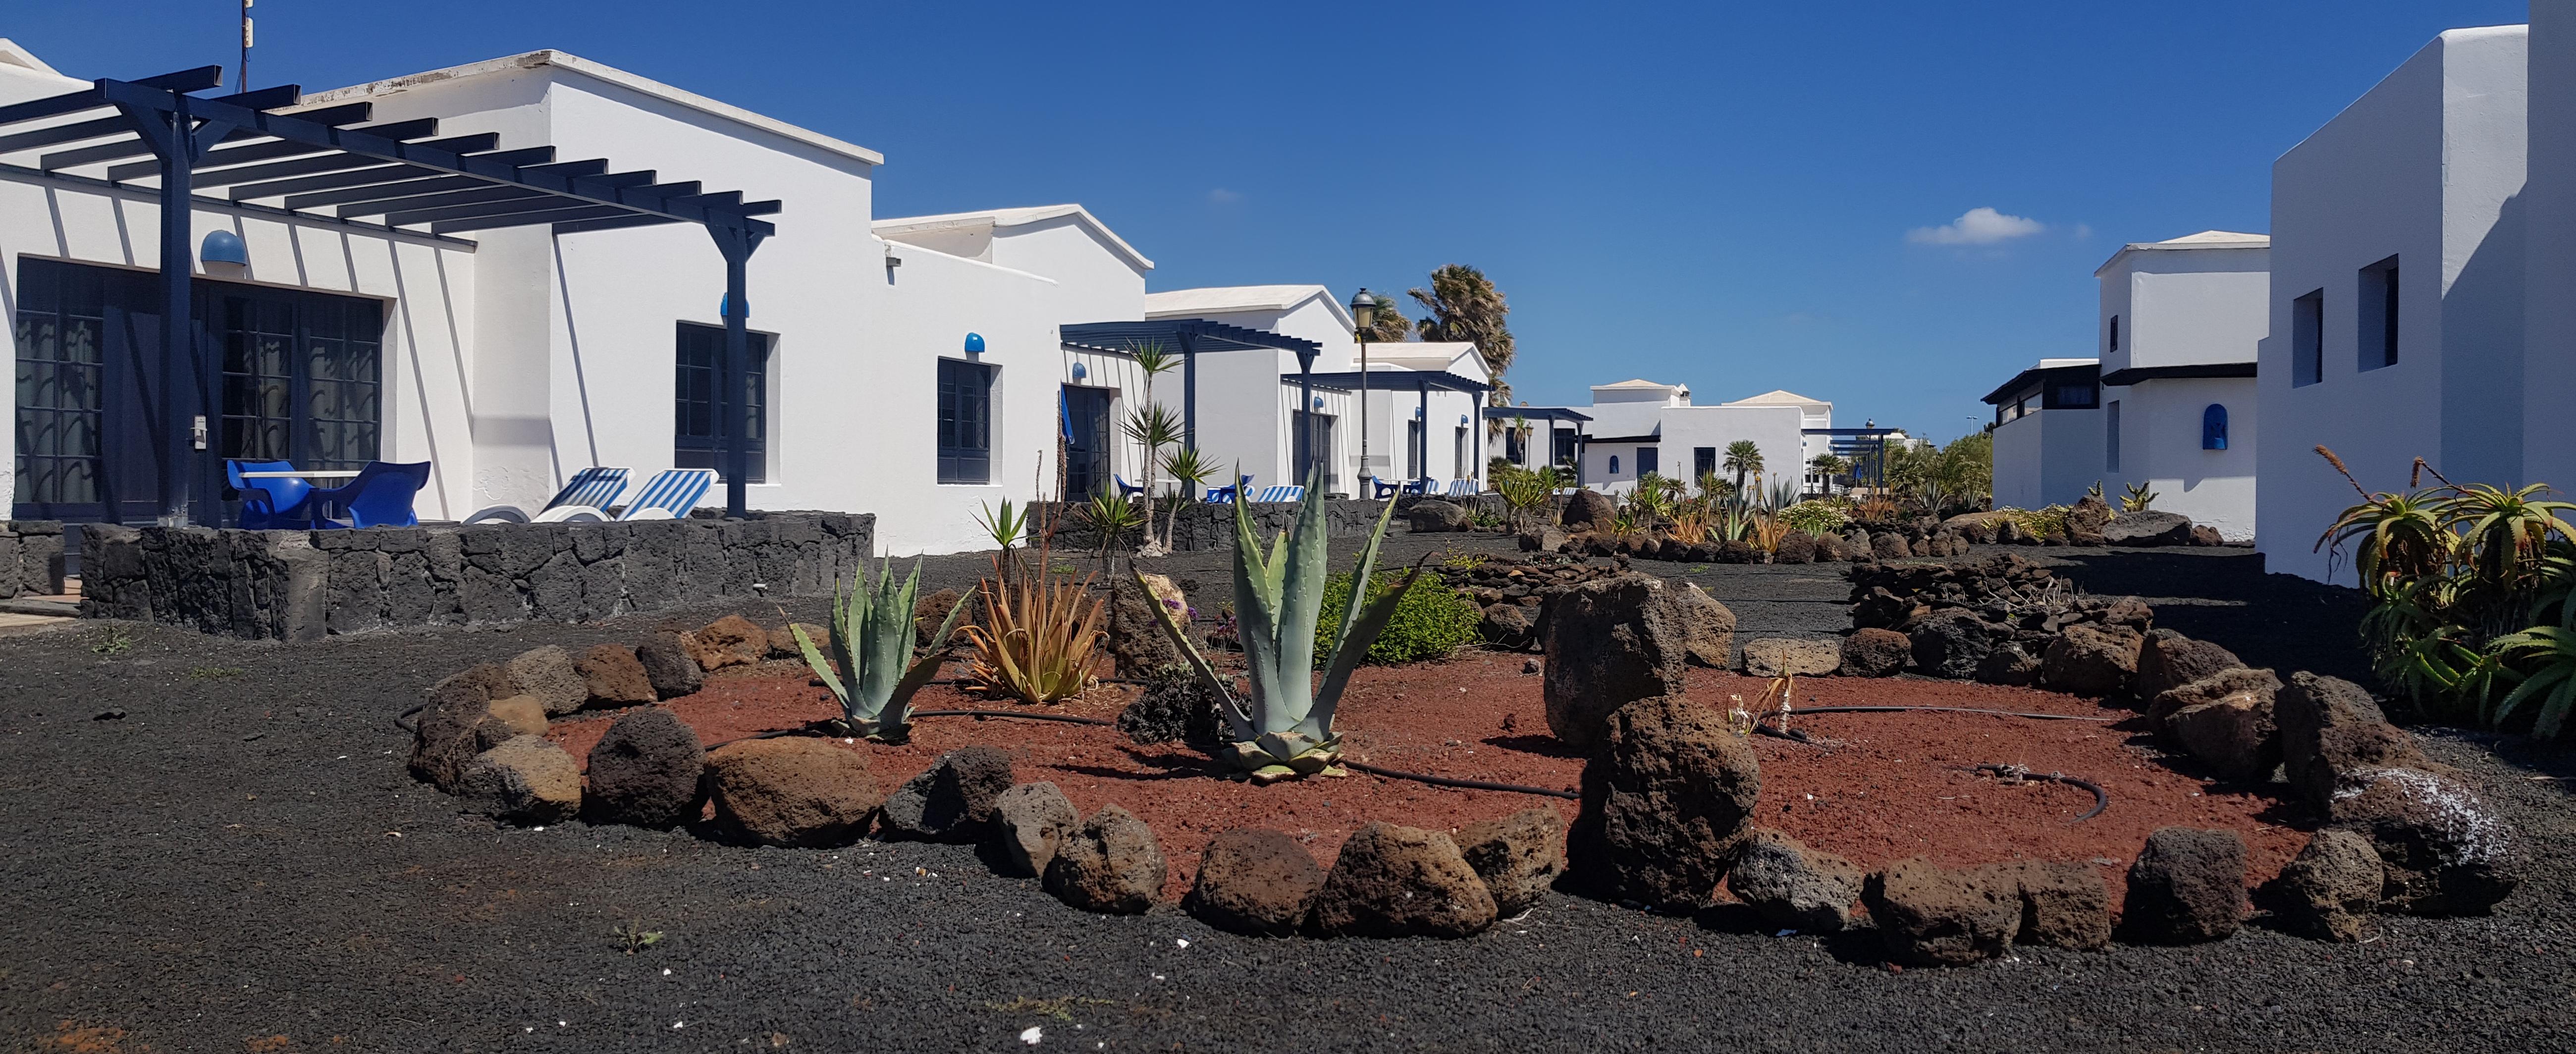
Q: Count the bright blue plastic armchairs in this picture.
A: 6